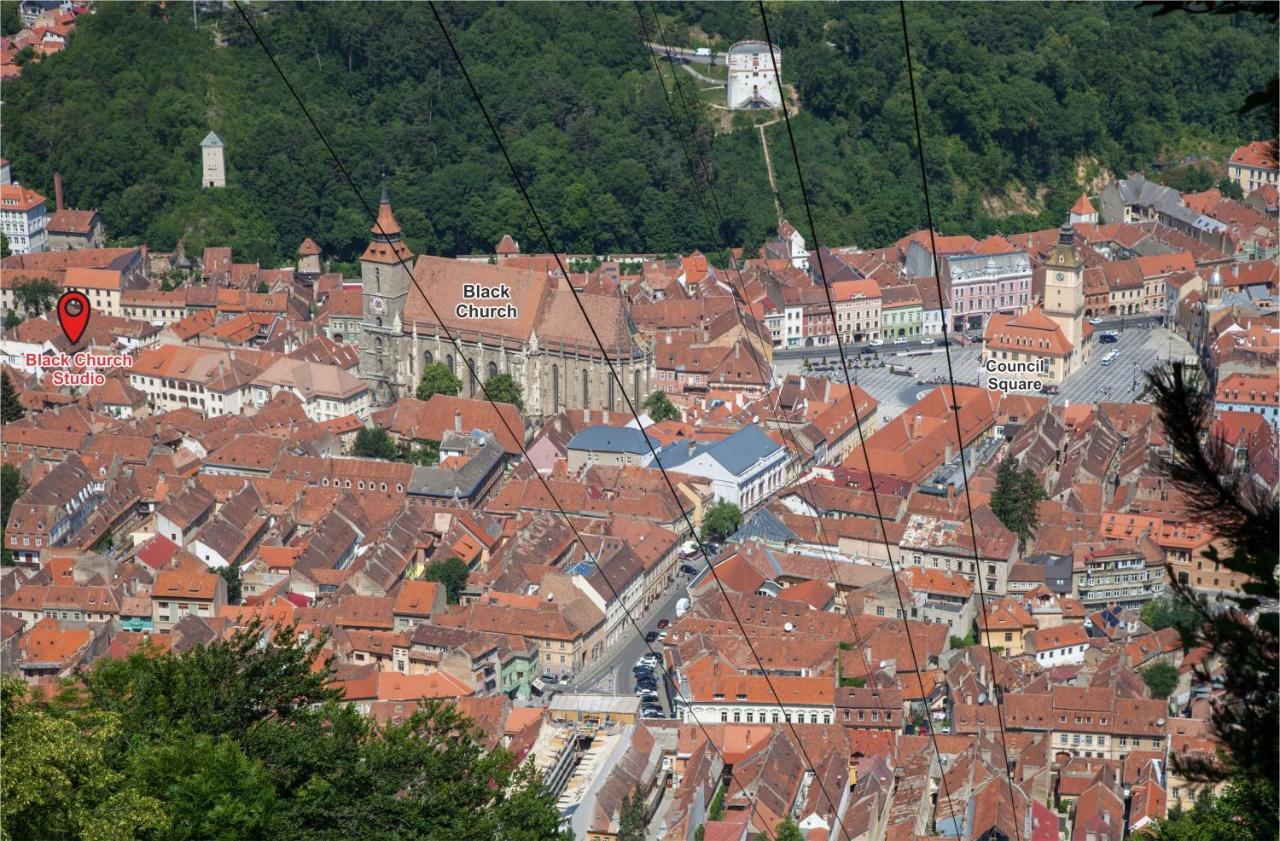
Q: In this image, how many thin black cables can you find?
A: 6